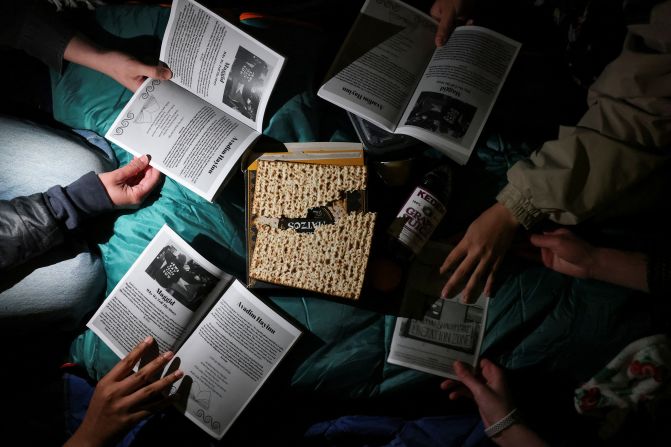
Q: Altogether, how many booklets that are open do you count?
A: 3